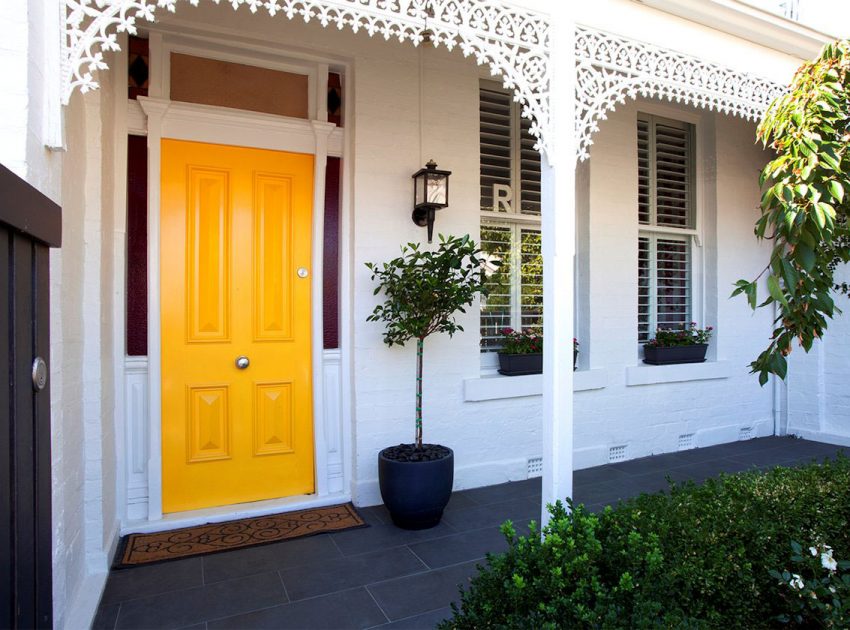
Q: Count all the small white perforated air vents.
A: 4